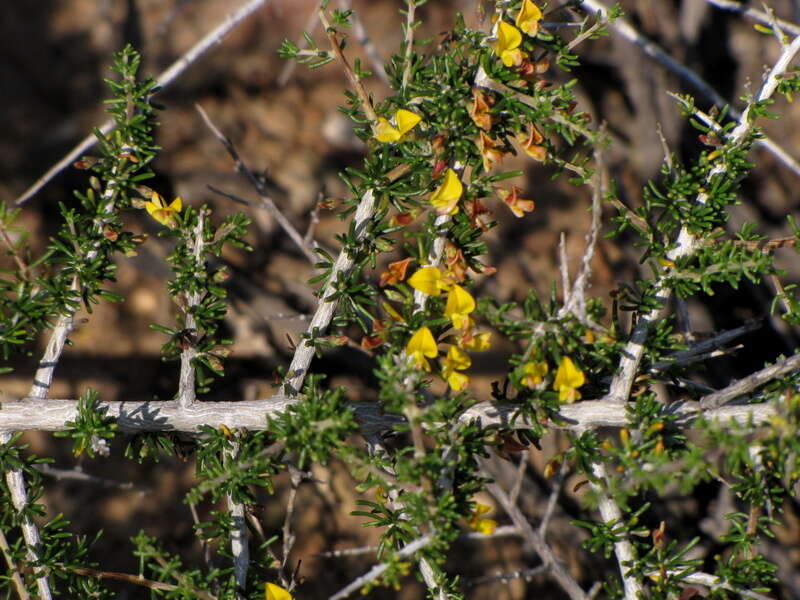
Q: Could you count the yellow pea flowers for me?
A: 14